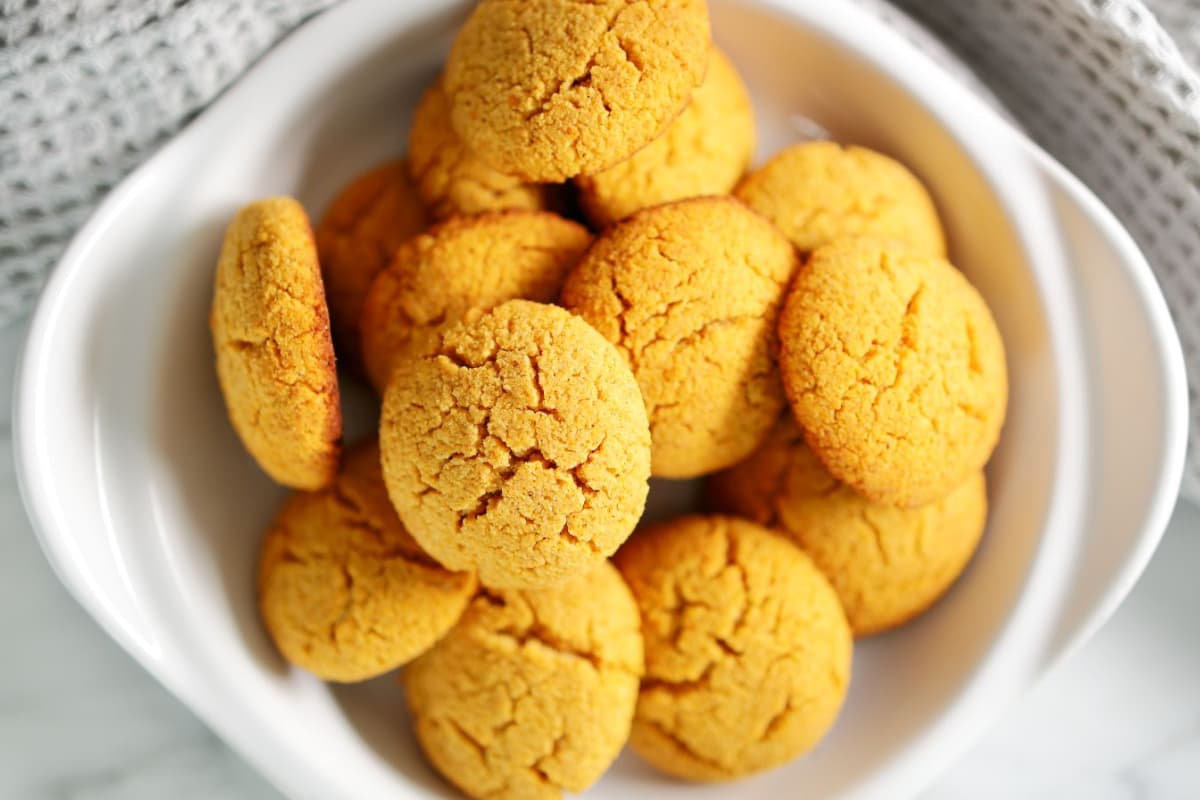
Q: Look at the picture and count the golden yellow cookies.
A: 15